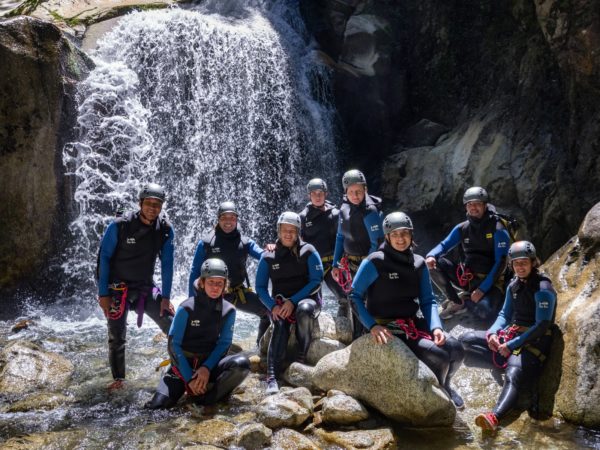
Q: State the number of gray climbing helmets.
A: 9